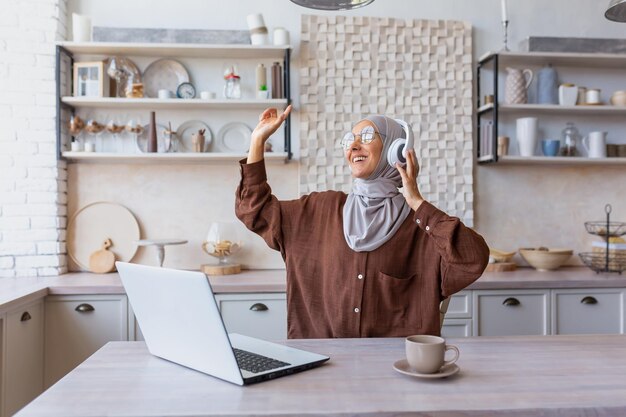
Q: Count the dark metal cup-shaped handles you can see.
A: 5